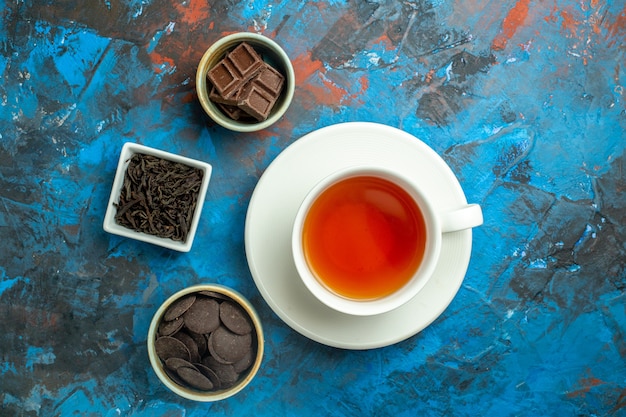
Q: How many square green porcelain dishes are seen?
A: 0